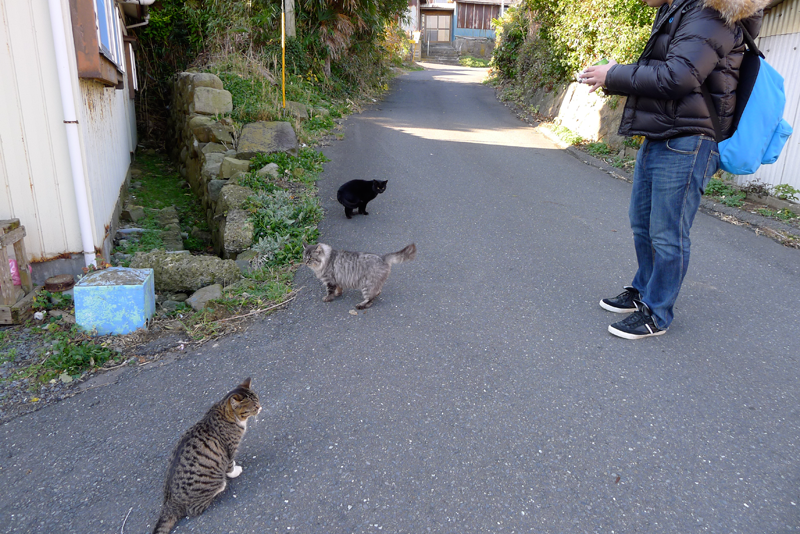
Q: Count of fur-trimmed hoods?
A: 1